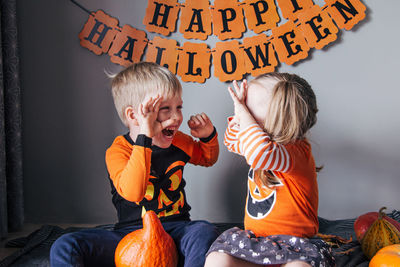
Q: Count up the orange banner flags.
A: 14